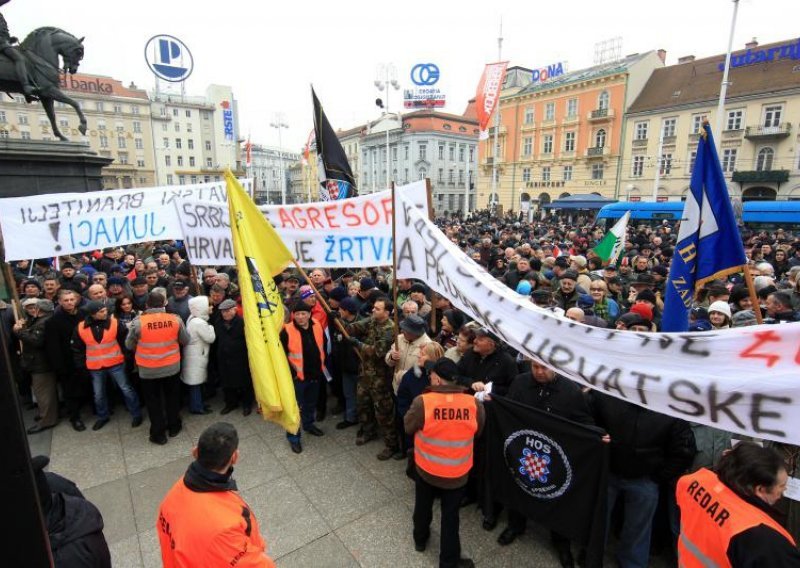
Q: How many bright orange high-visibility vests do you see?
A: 6